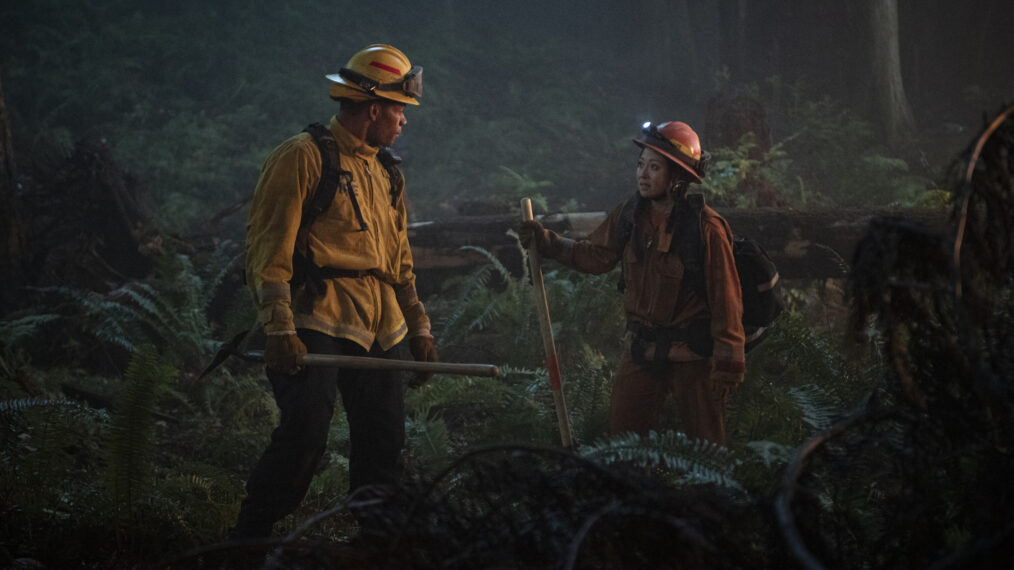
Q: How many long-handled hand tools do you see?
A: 2